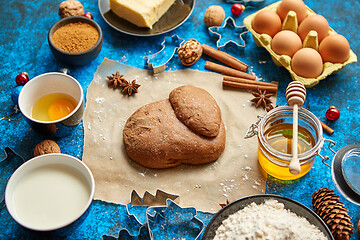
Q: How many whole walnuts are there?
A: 3